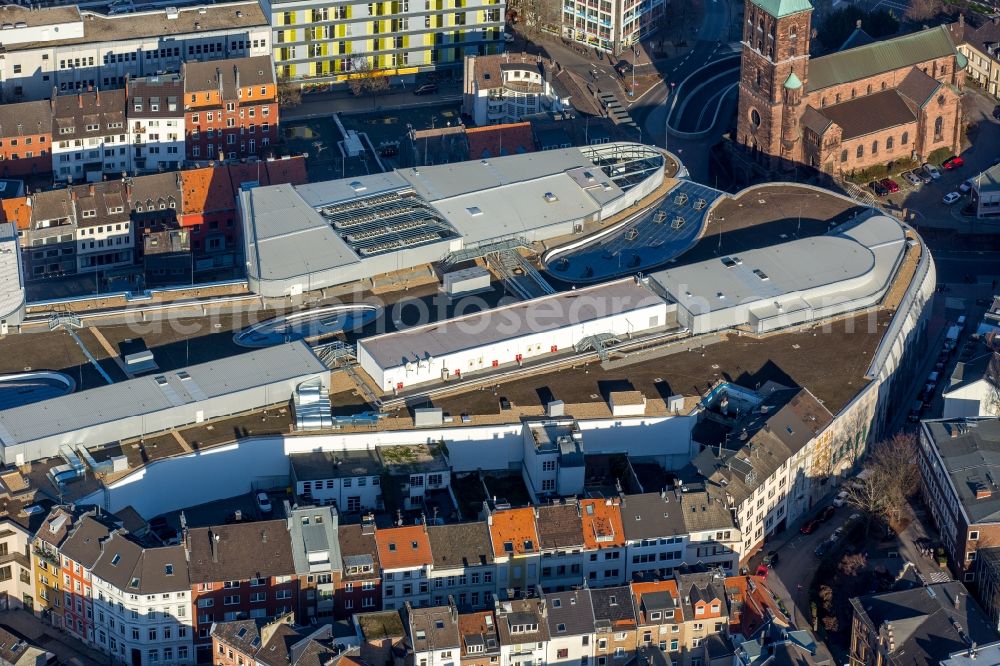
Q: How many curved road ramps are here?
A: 1